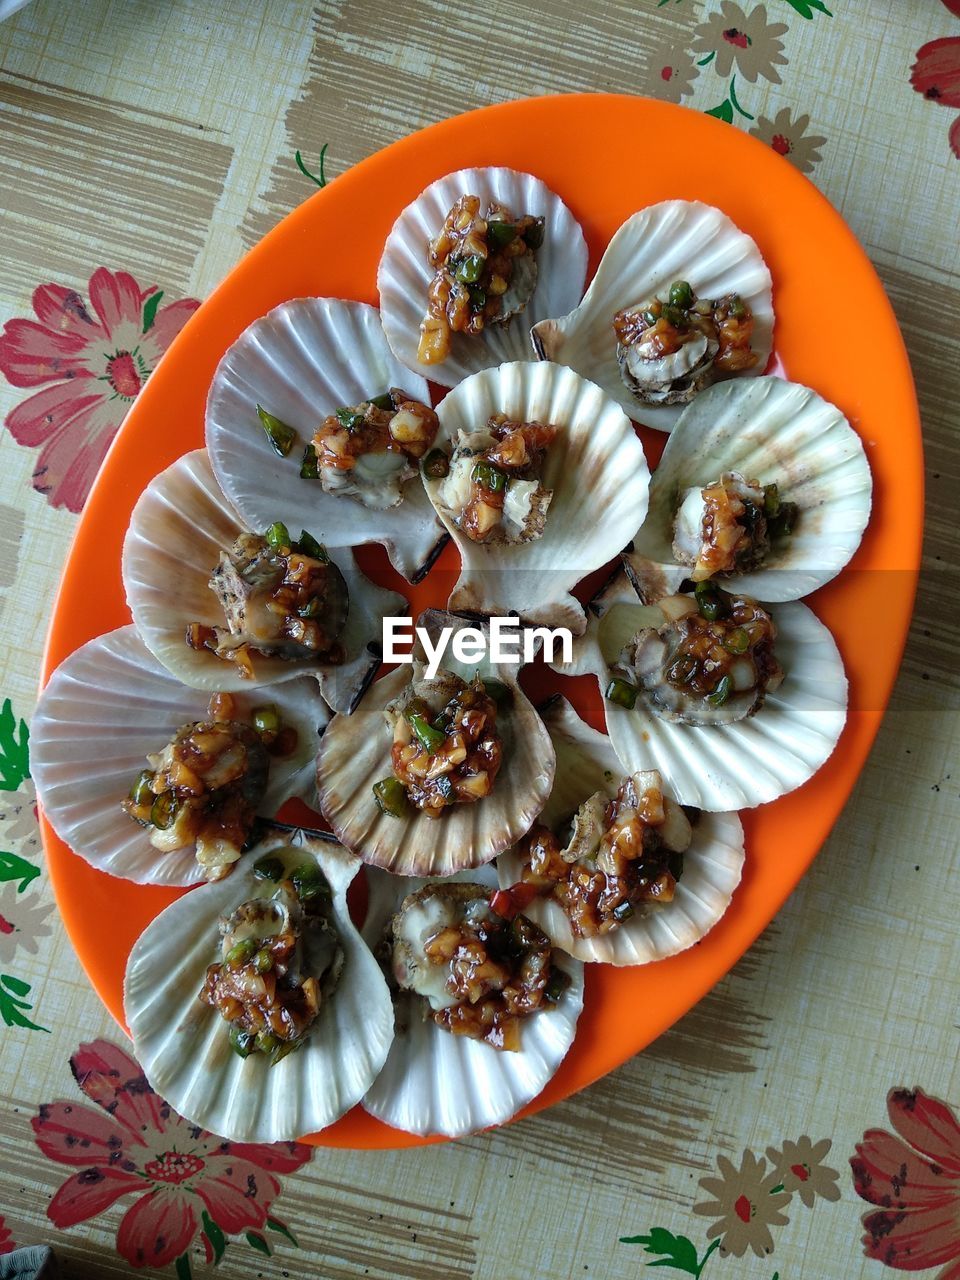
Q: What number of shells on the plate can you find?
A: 12